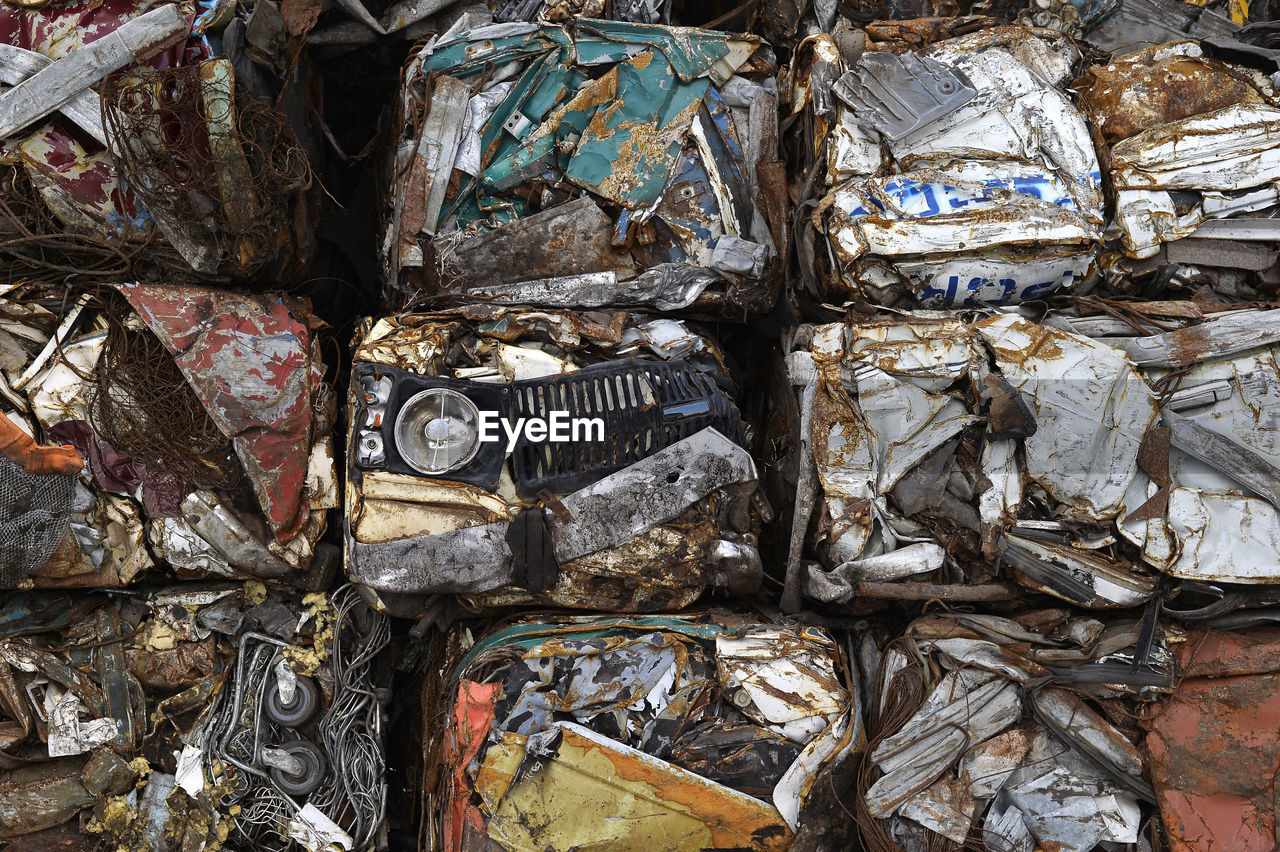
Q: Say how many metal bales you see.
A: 9